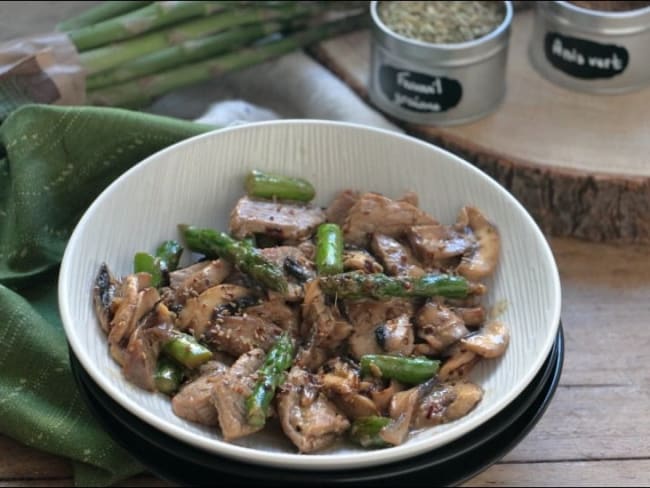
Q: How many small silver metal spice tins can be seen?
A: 2